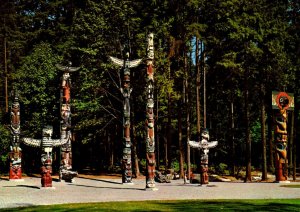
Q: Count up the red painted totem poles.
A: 7